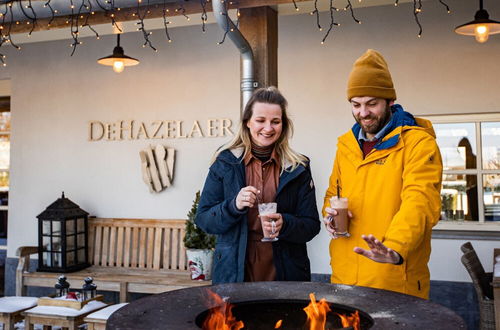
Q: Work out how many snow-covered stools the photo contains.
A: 3